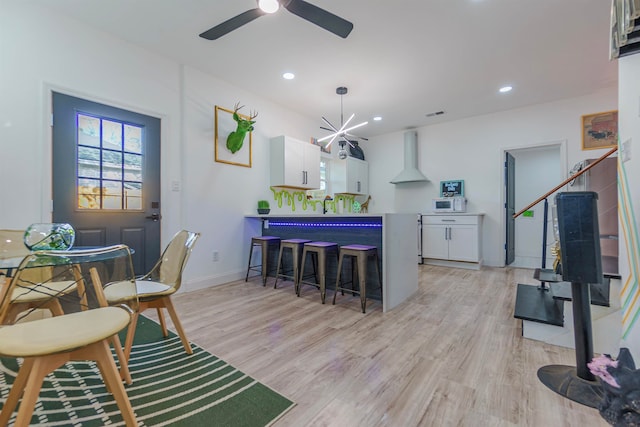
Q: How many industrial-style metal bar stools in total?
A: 4